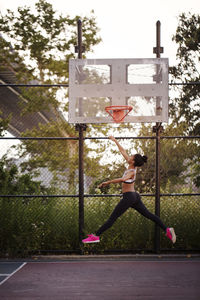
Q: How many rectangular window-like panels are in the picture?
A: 4